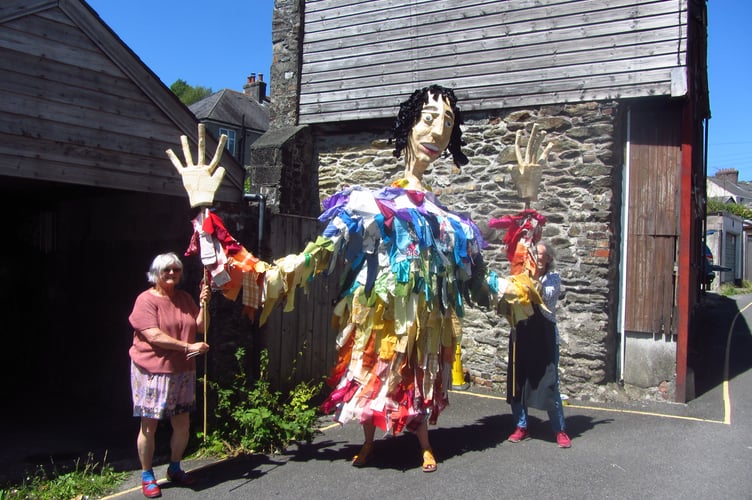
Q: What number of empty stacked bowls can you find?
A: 0